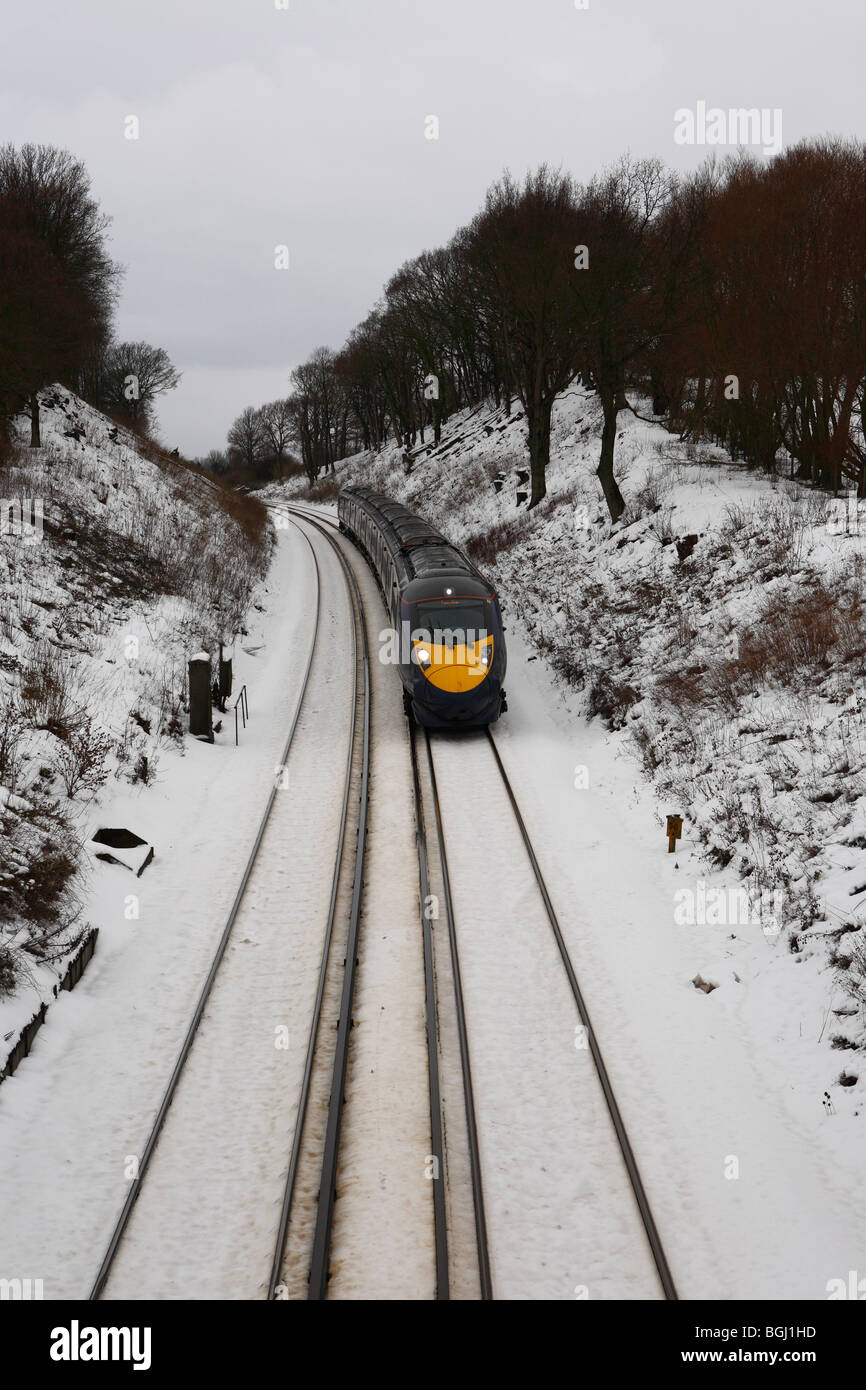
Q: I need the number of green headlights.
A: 0